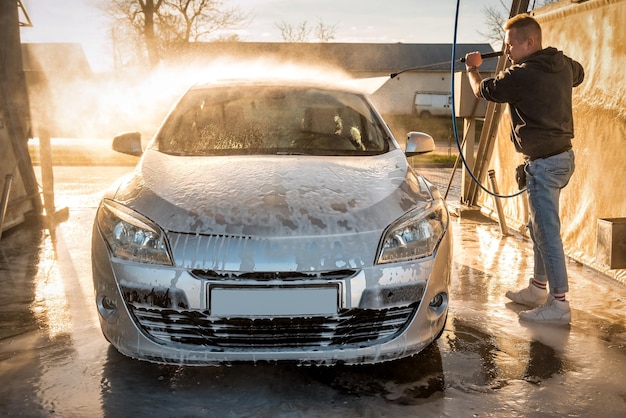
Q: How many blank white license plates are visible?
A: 1